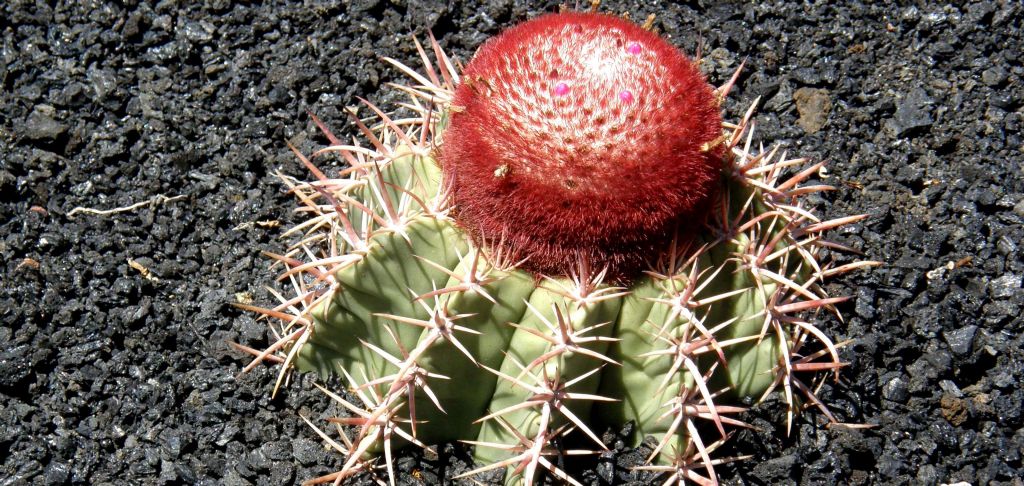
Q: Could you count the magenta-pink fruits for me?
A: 3